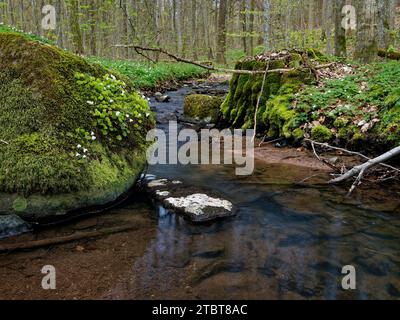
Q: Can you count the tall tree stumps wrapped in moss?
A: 1